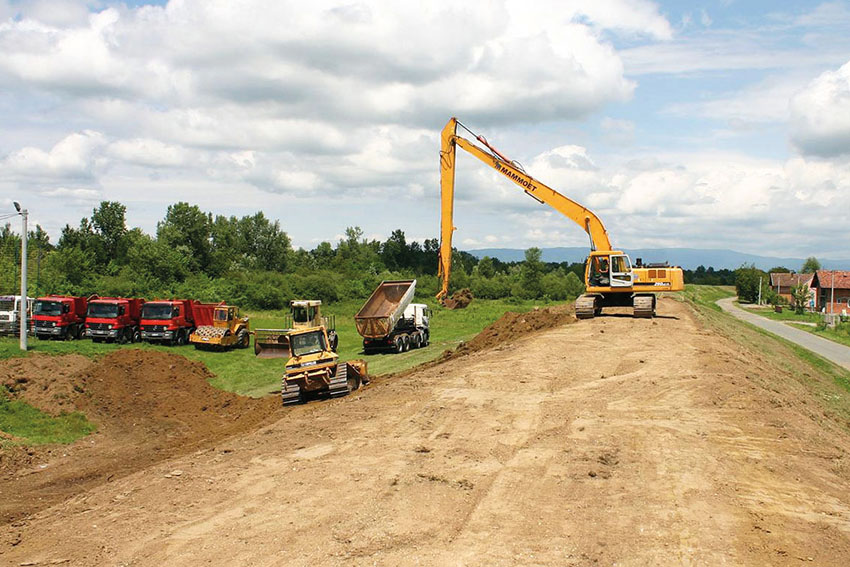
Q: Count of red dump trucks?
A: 3